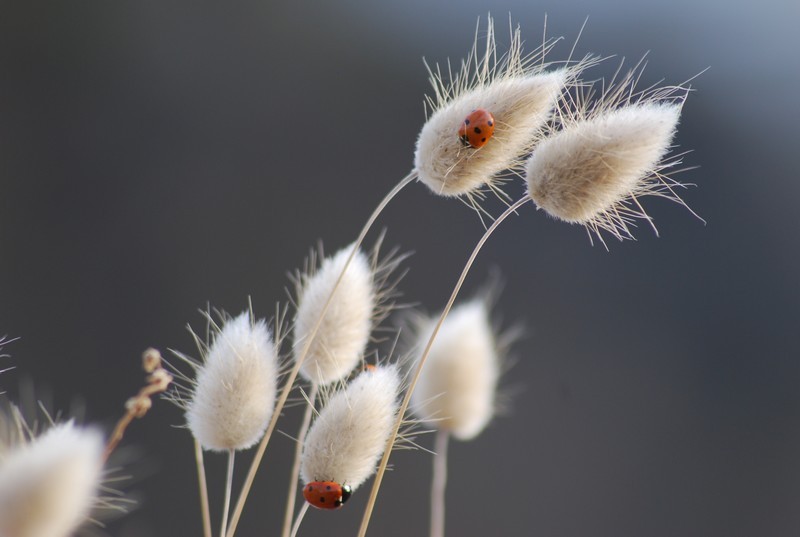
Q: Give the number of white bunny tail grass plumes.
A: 7